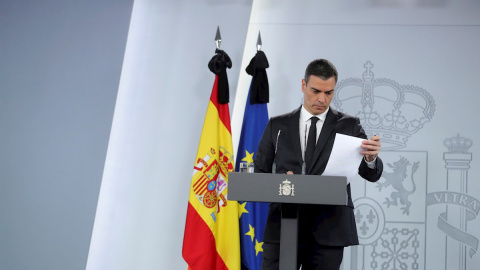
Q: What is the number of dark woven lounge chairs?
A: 0